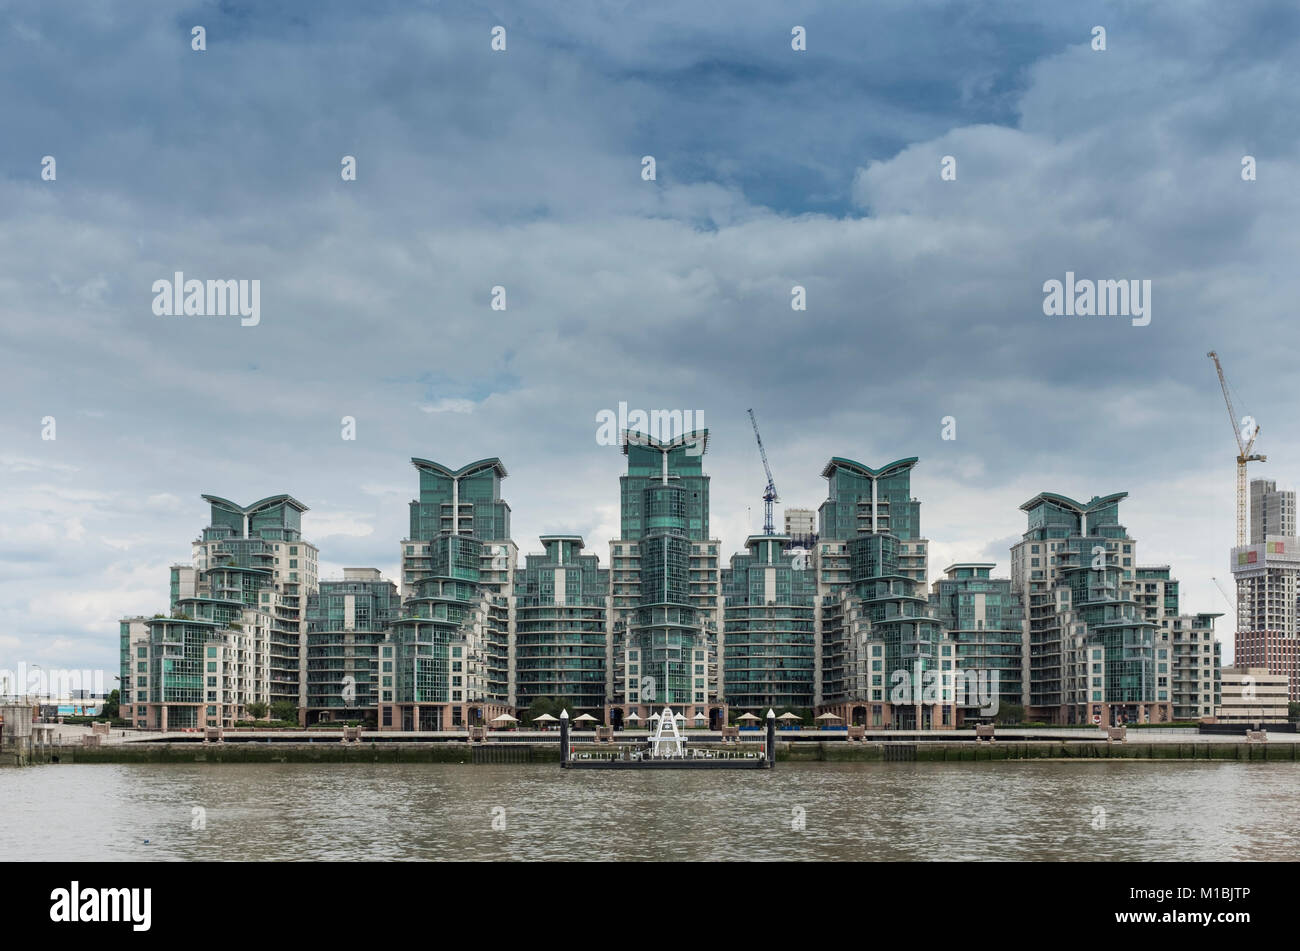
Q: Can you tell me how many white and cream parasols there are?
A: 10